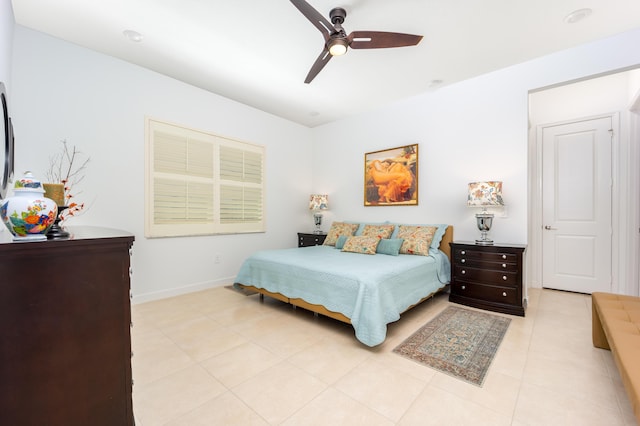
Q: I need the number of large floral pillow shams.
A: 3